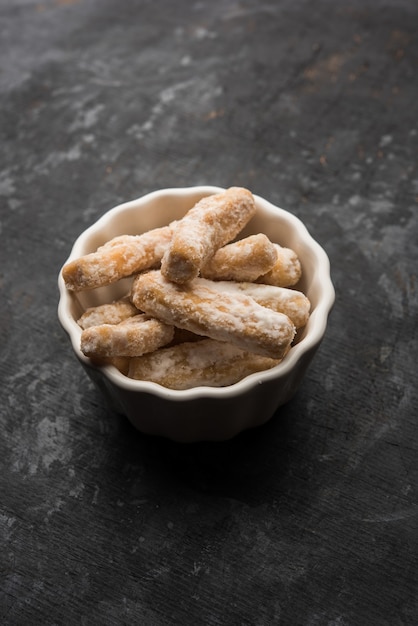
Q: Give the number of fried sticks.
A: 9